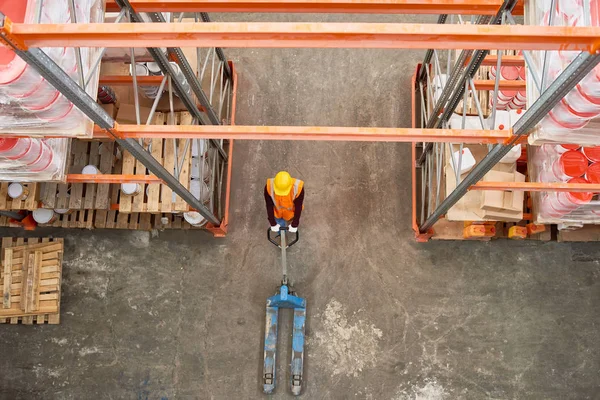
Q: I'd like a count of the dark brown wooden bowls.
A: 0